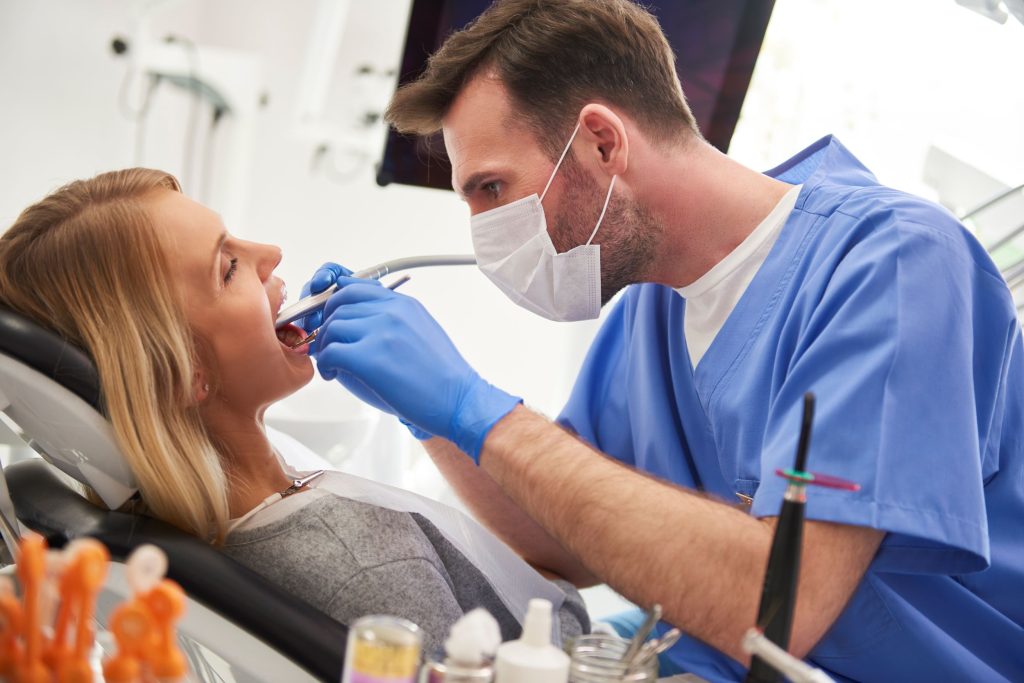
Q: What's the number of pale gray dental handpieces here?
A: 1